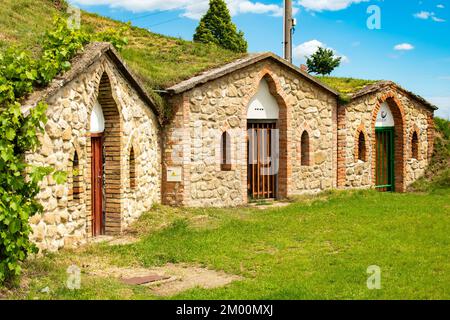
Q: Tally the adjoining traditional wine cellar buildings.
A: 3